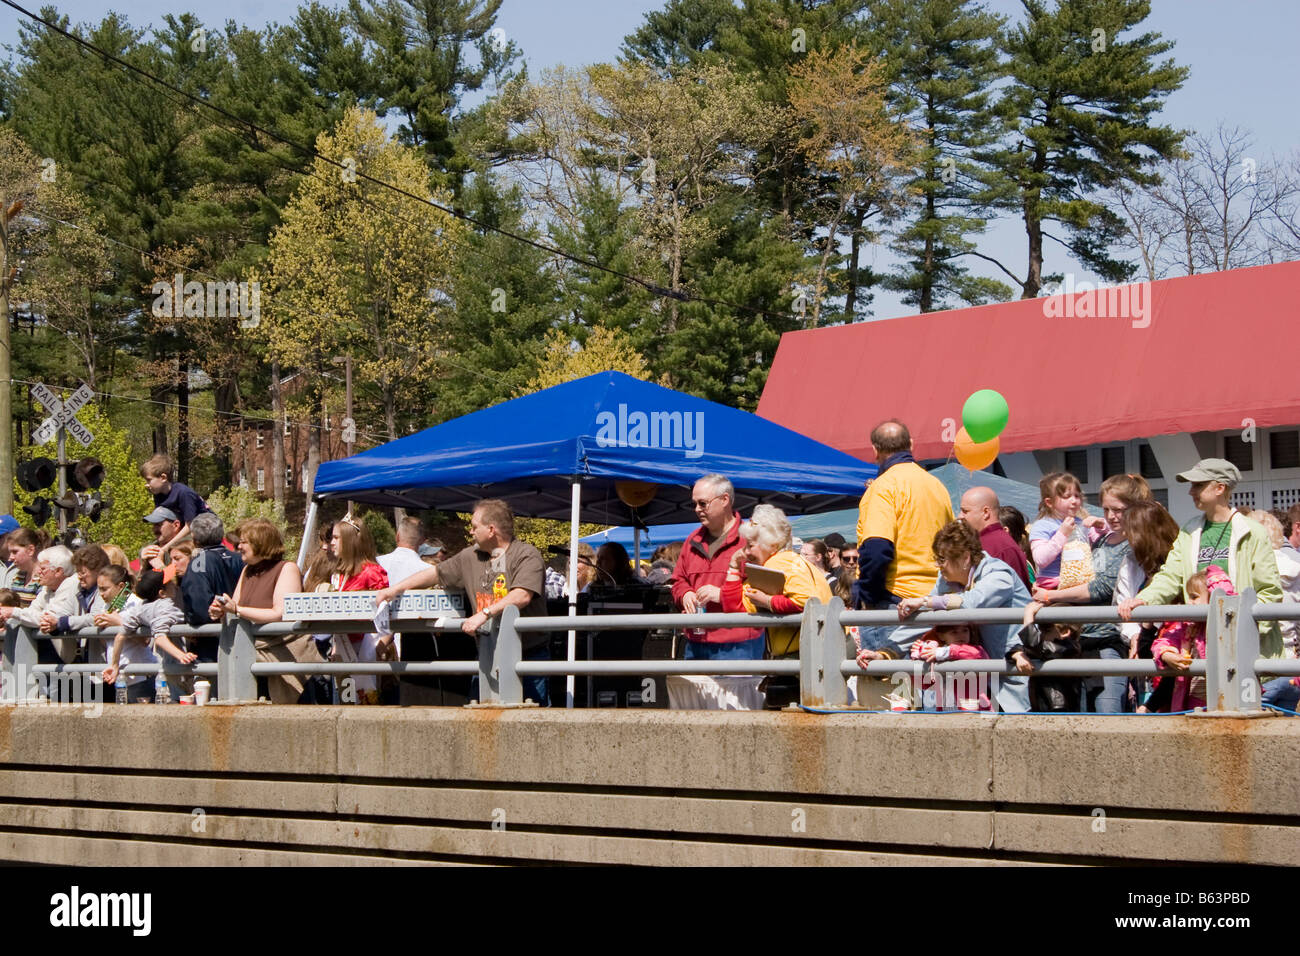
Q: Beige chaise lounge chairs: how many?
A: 0